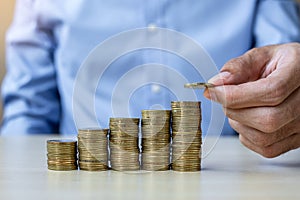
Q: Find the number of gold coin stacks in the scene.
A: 5